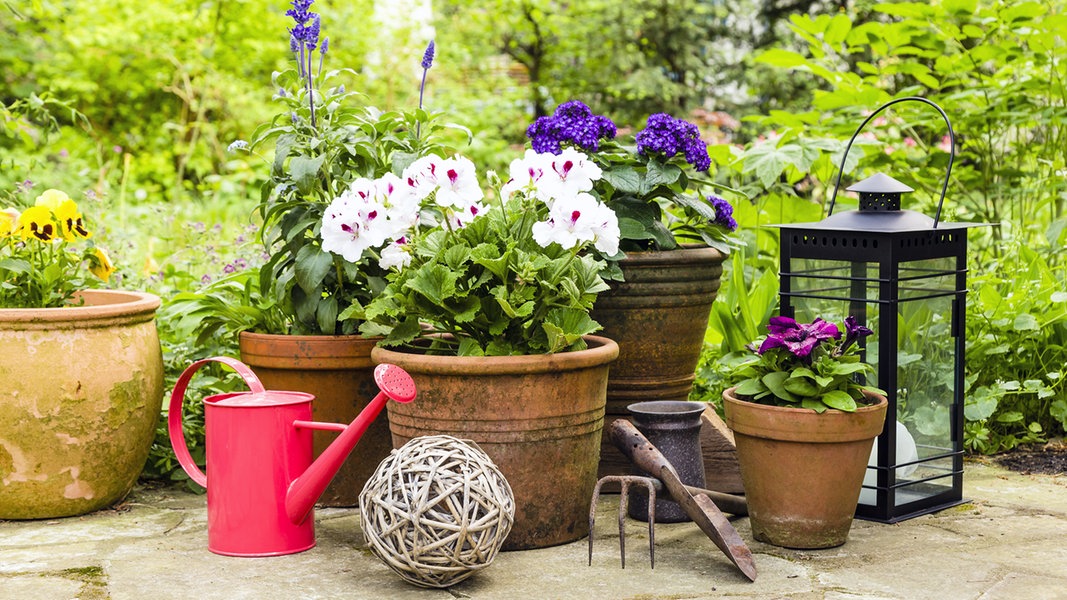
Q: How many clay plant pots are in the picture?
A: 5